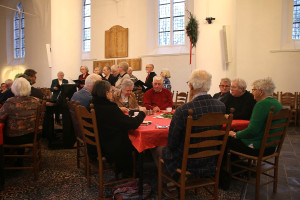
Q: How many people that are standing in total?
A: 9